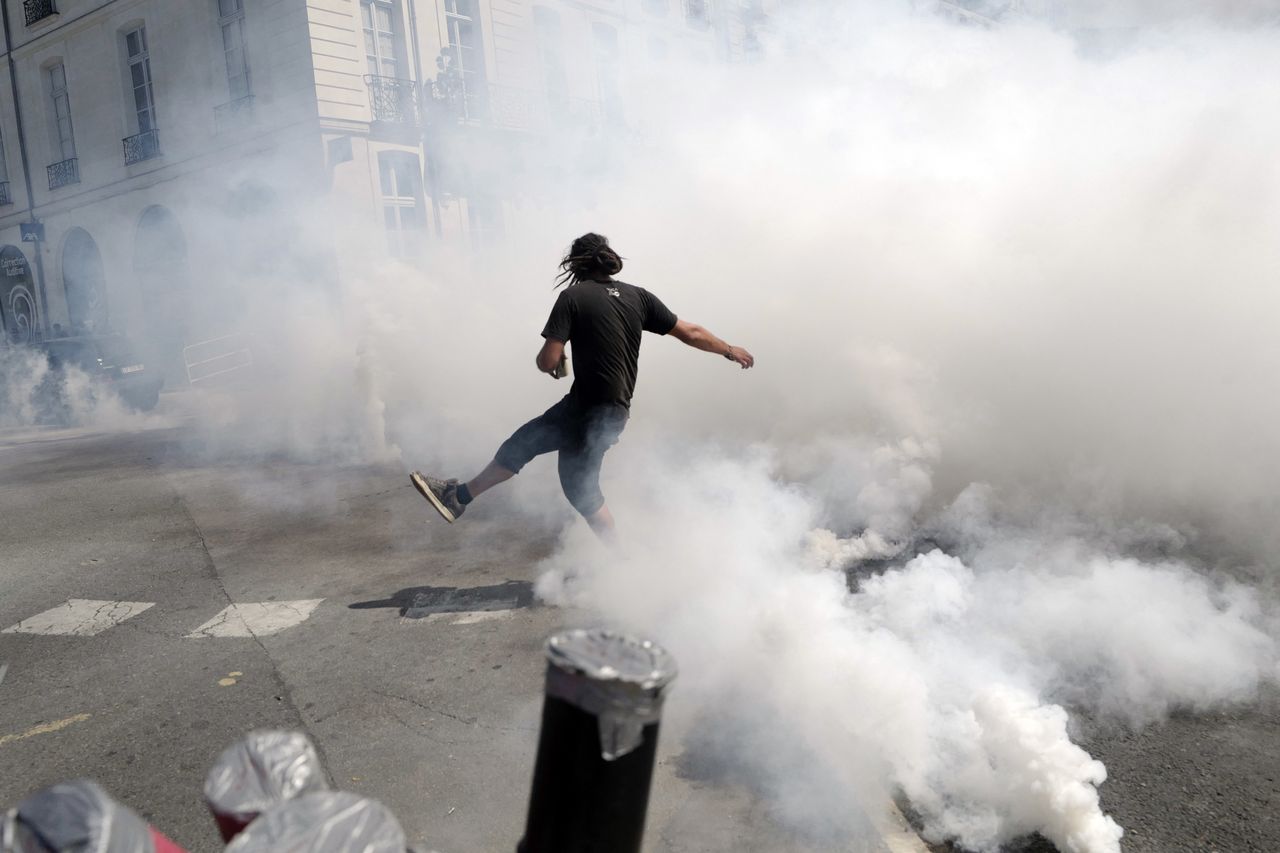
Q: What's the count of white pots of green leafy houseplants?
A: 0